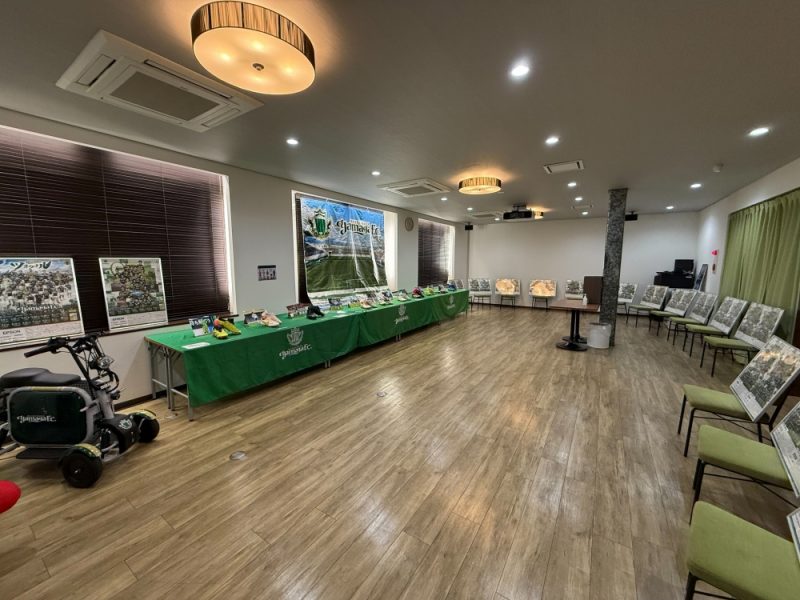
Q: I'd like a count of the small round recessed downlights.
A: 13